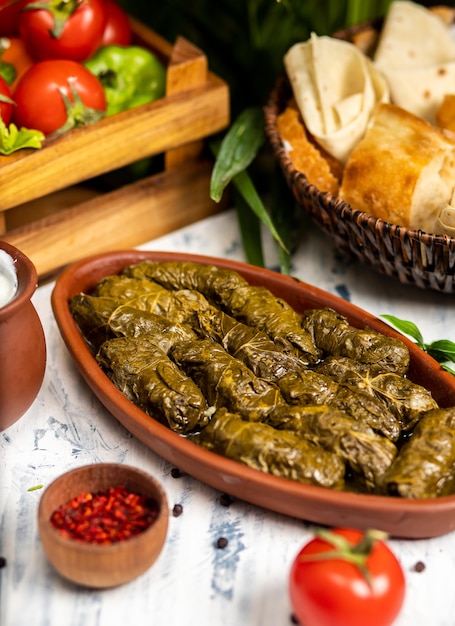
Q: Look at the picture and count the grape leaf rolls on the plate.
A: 13